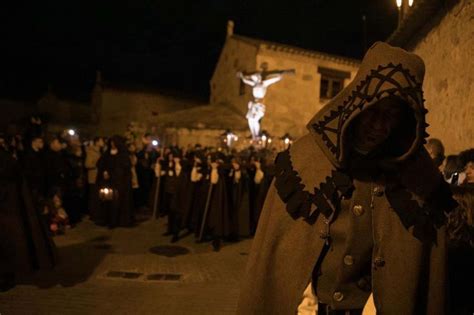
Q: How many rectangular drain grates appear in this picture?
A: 2